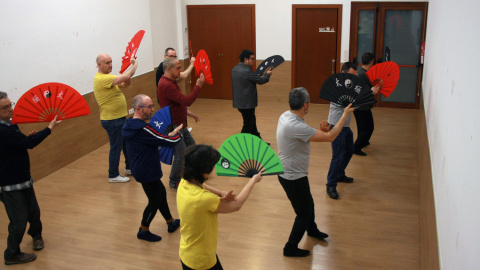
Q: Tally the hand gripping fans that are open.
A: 8